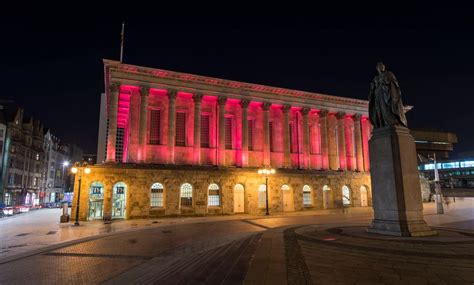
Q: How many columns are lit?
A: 12